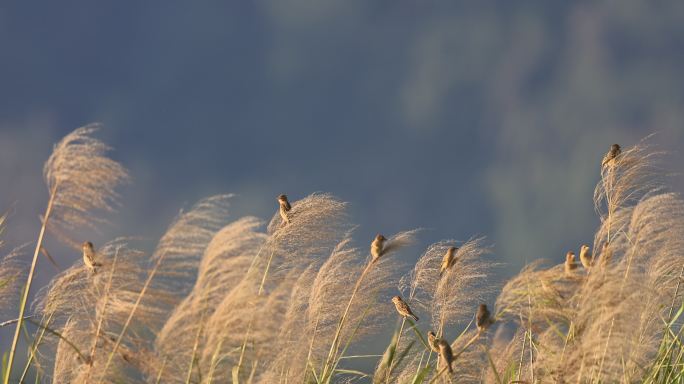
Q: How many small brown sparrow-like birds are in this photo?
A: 11